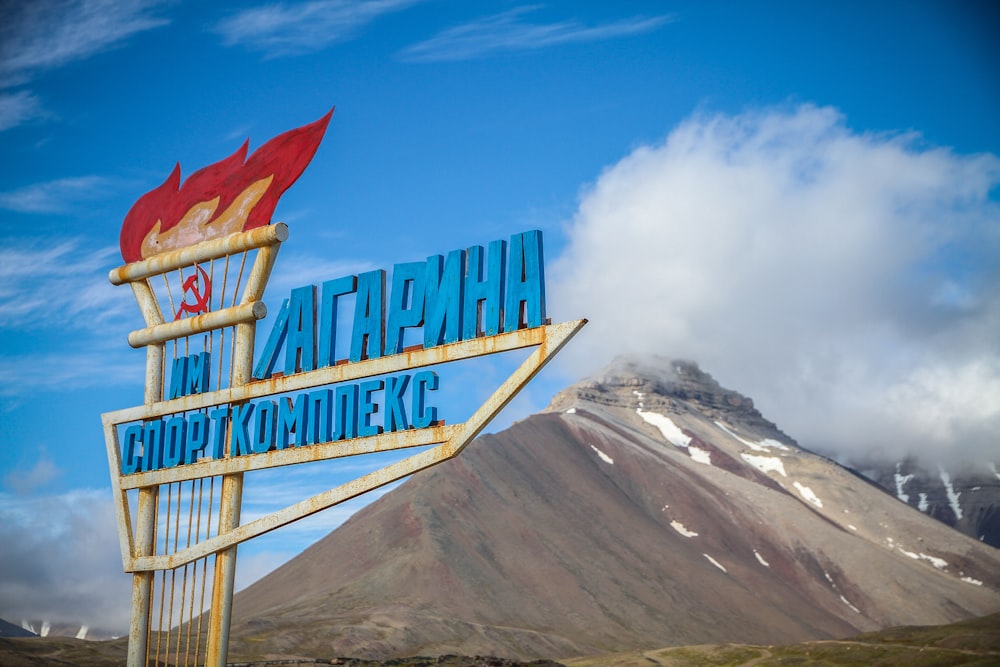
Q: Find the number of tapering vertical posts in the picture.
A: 2